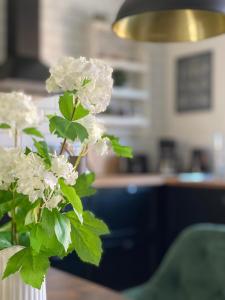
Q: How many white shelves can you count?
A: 3